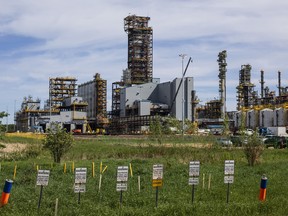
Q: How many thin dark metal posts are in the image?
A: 6